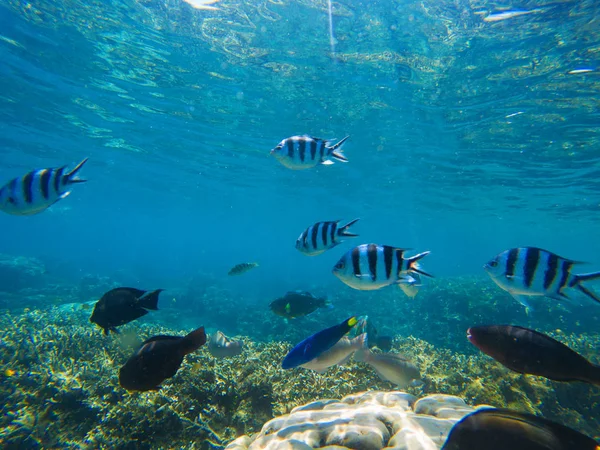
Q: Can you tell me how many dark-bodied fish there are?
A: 5